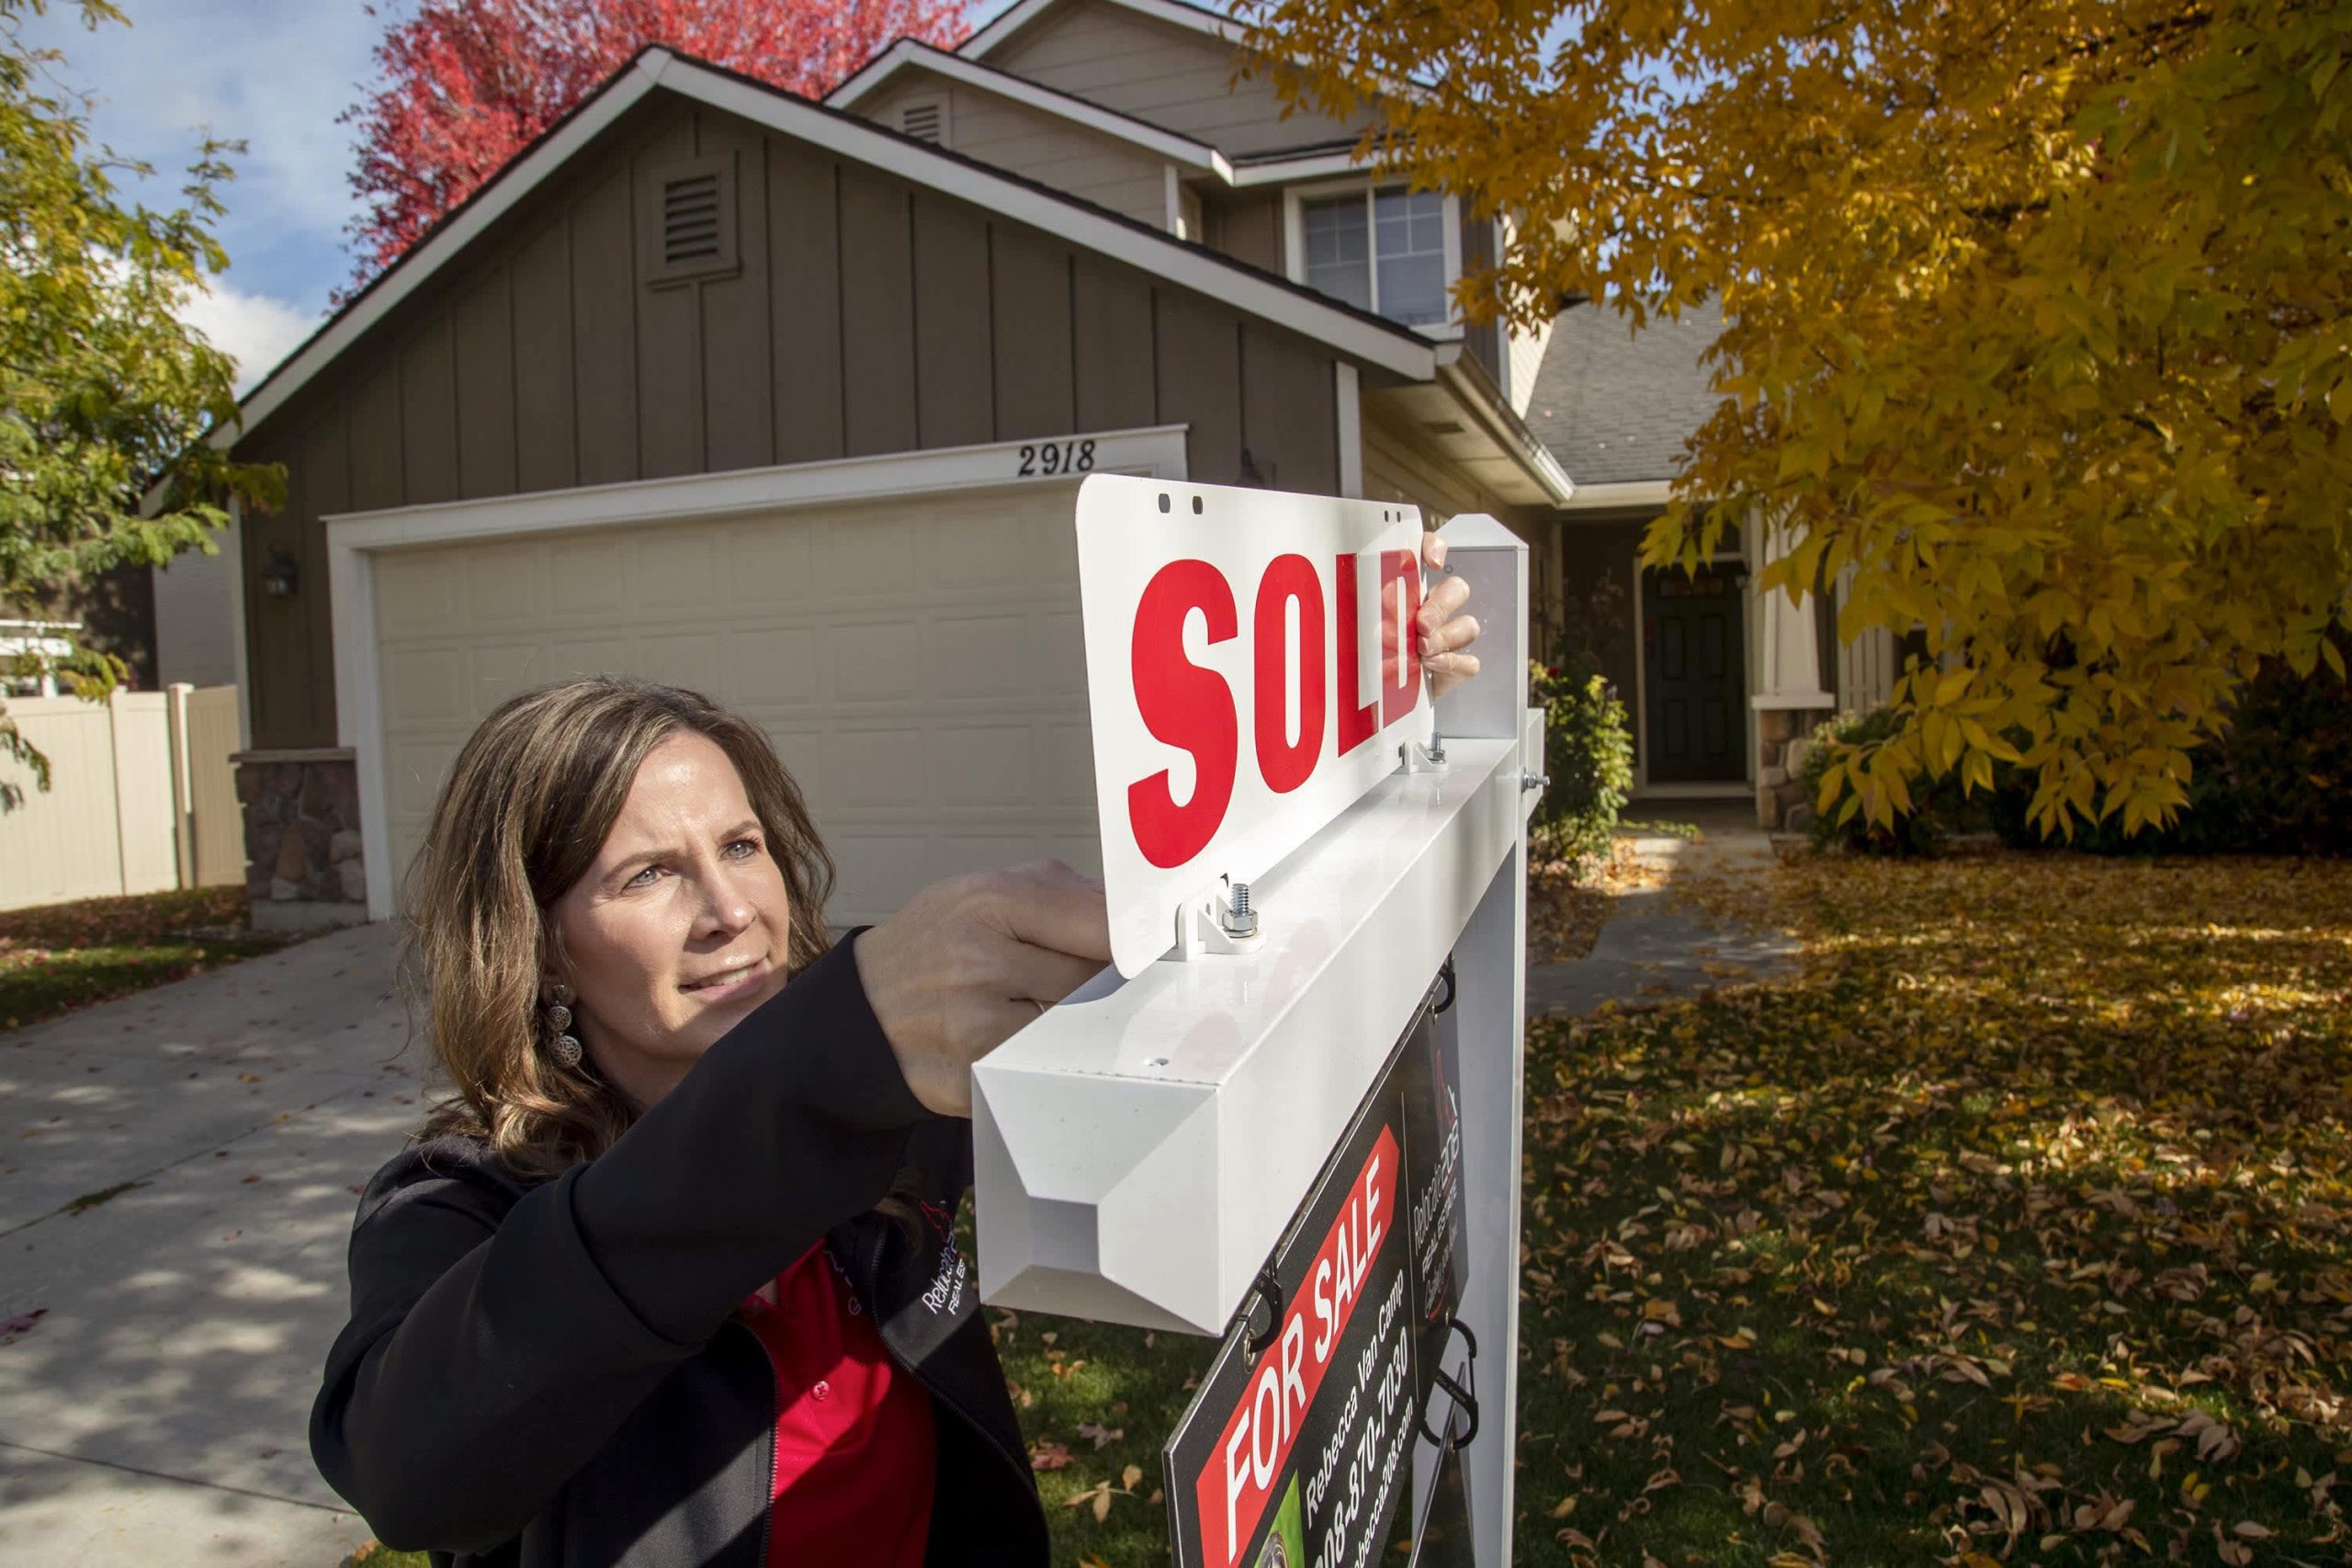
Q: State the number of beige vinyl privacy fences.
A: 1